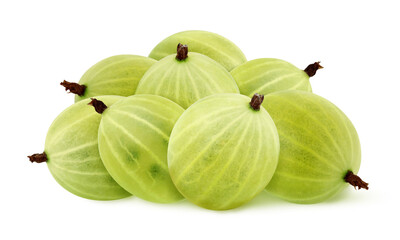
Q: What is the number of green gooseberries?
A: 8